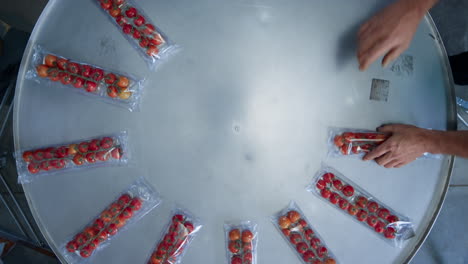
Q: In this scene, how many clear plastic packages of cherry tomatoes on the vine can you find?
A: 9